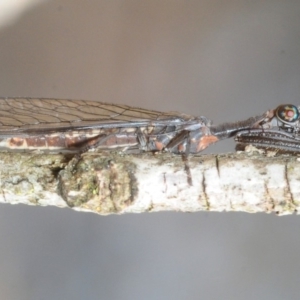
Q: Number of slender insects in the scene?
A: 1